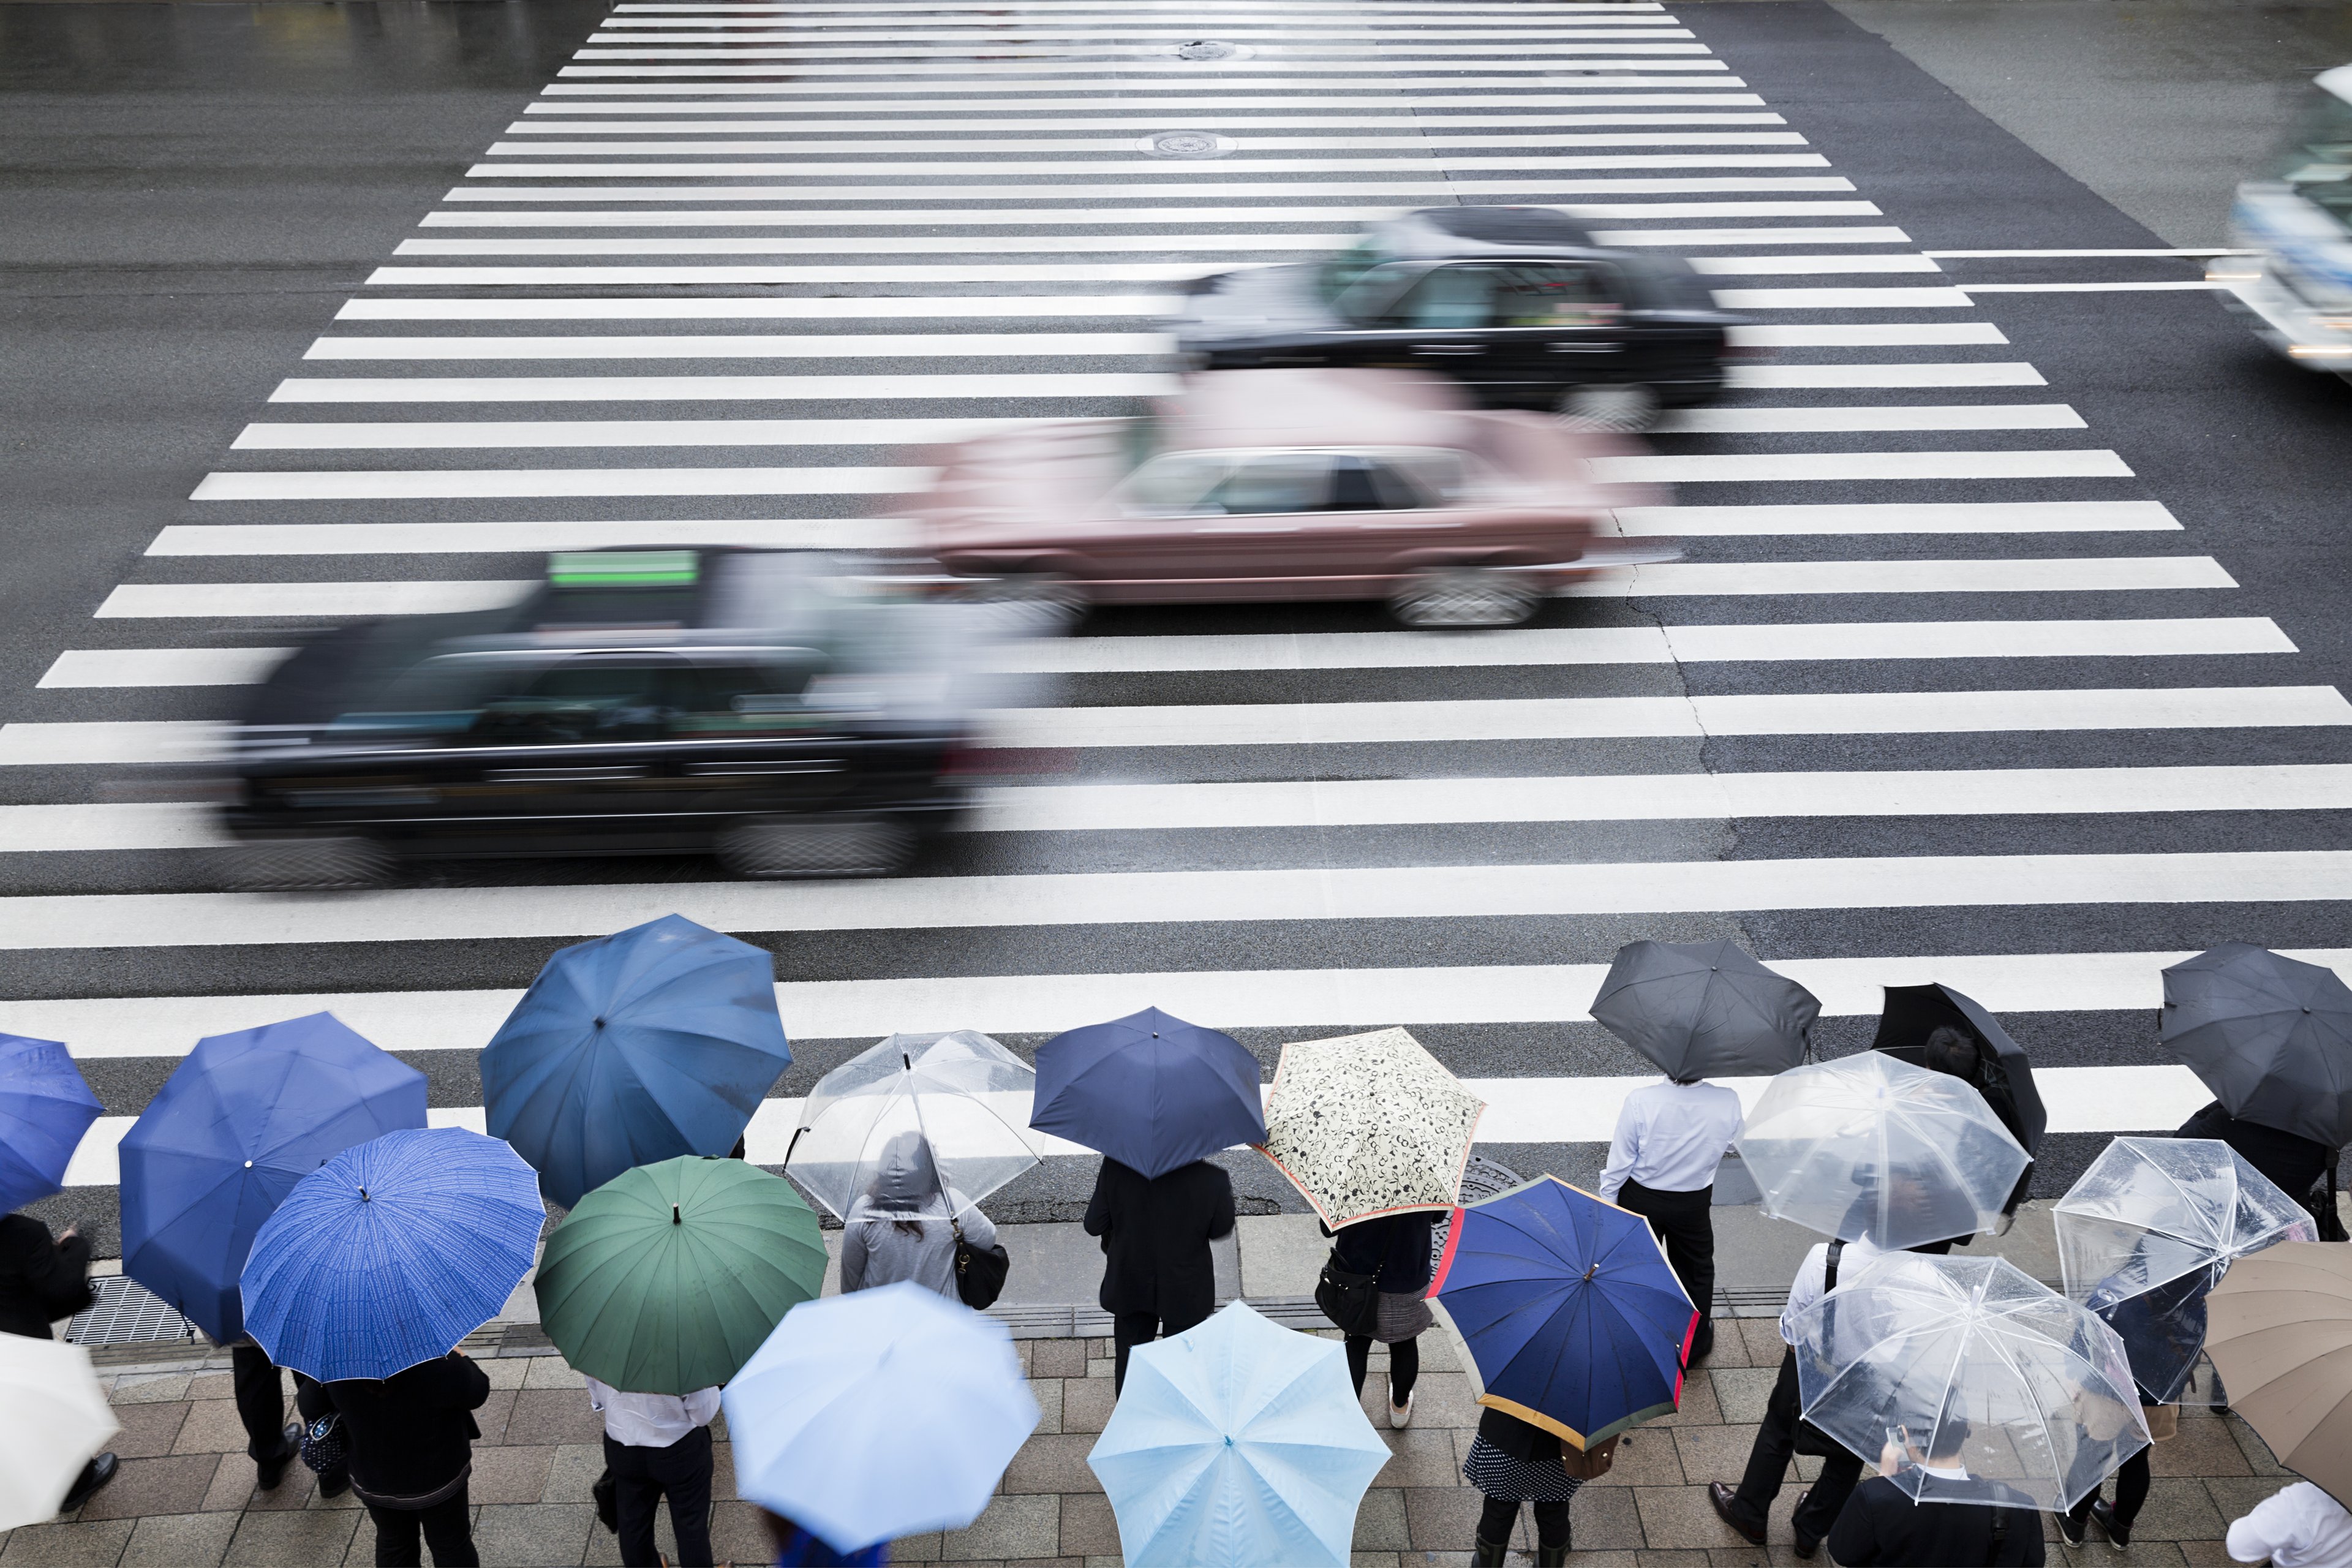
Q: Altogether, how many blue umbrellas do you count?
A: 8